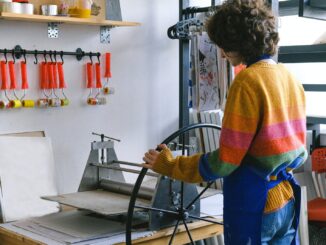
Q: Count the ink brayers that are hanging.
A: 10